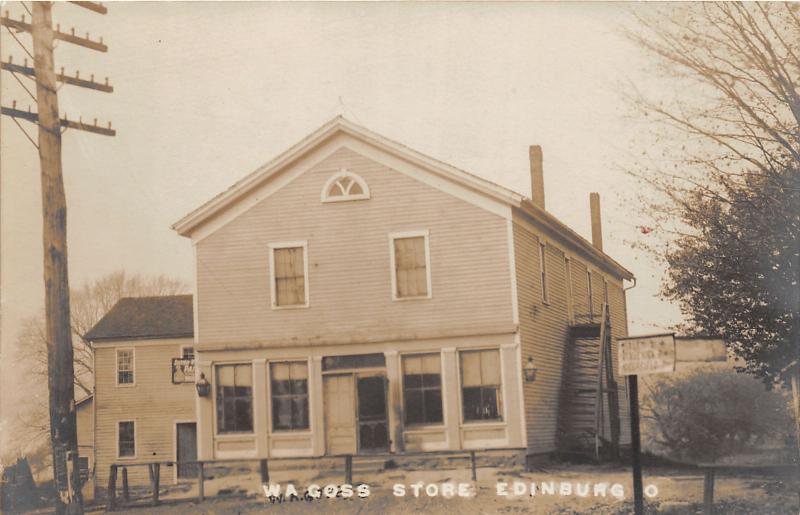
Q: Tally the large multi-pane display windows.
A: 4